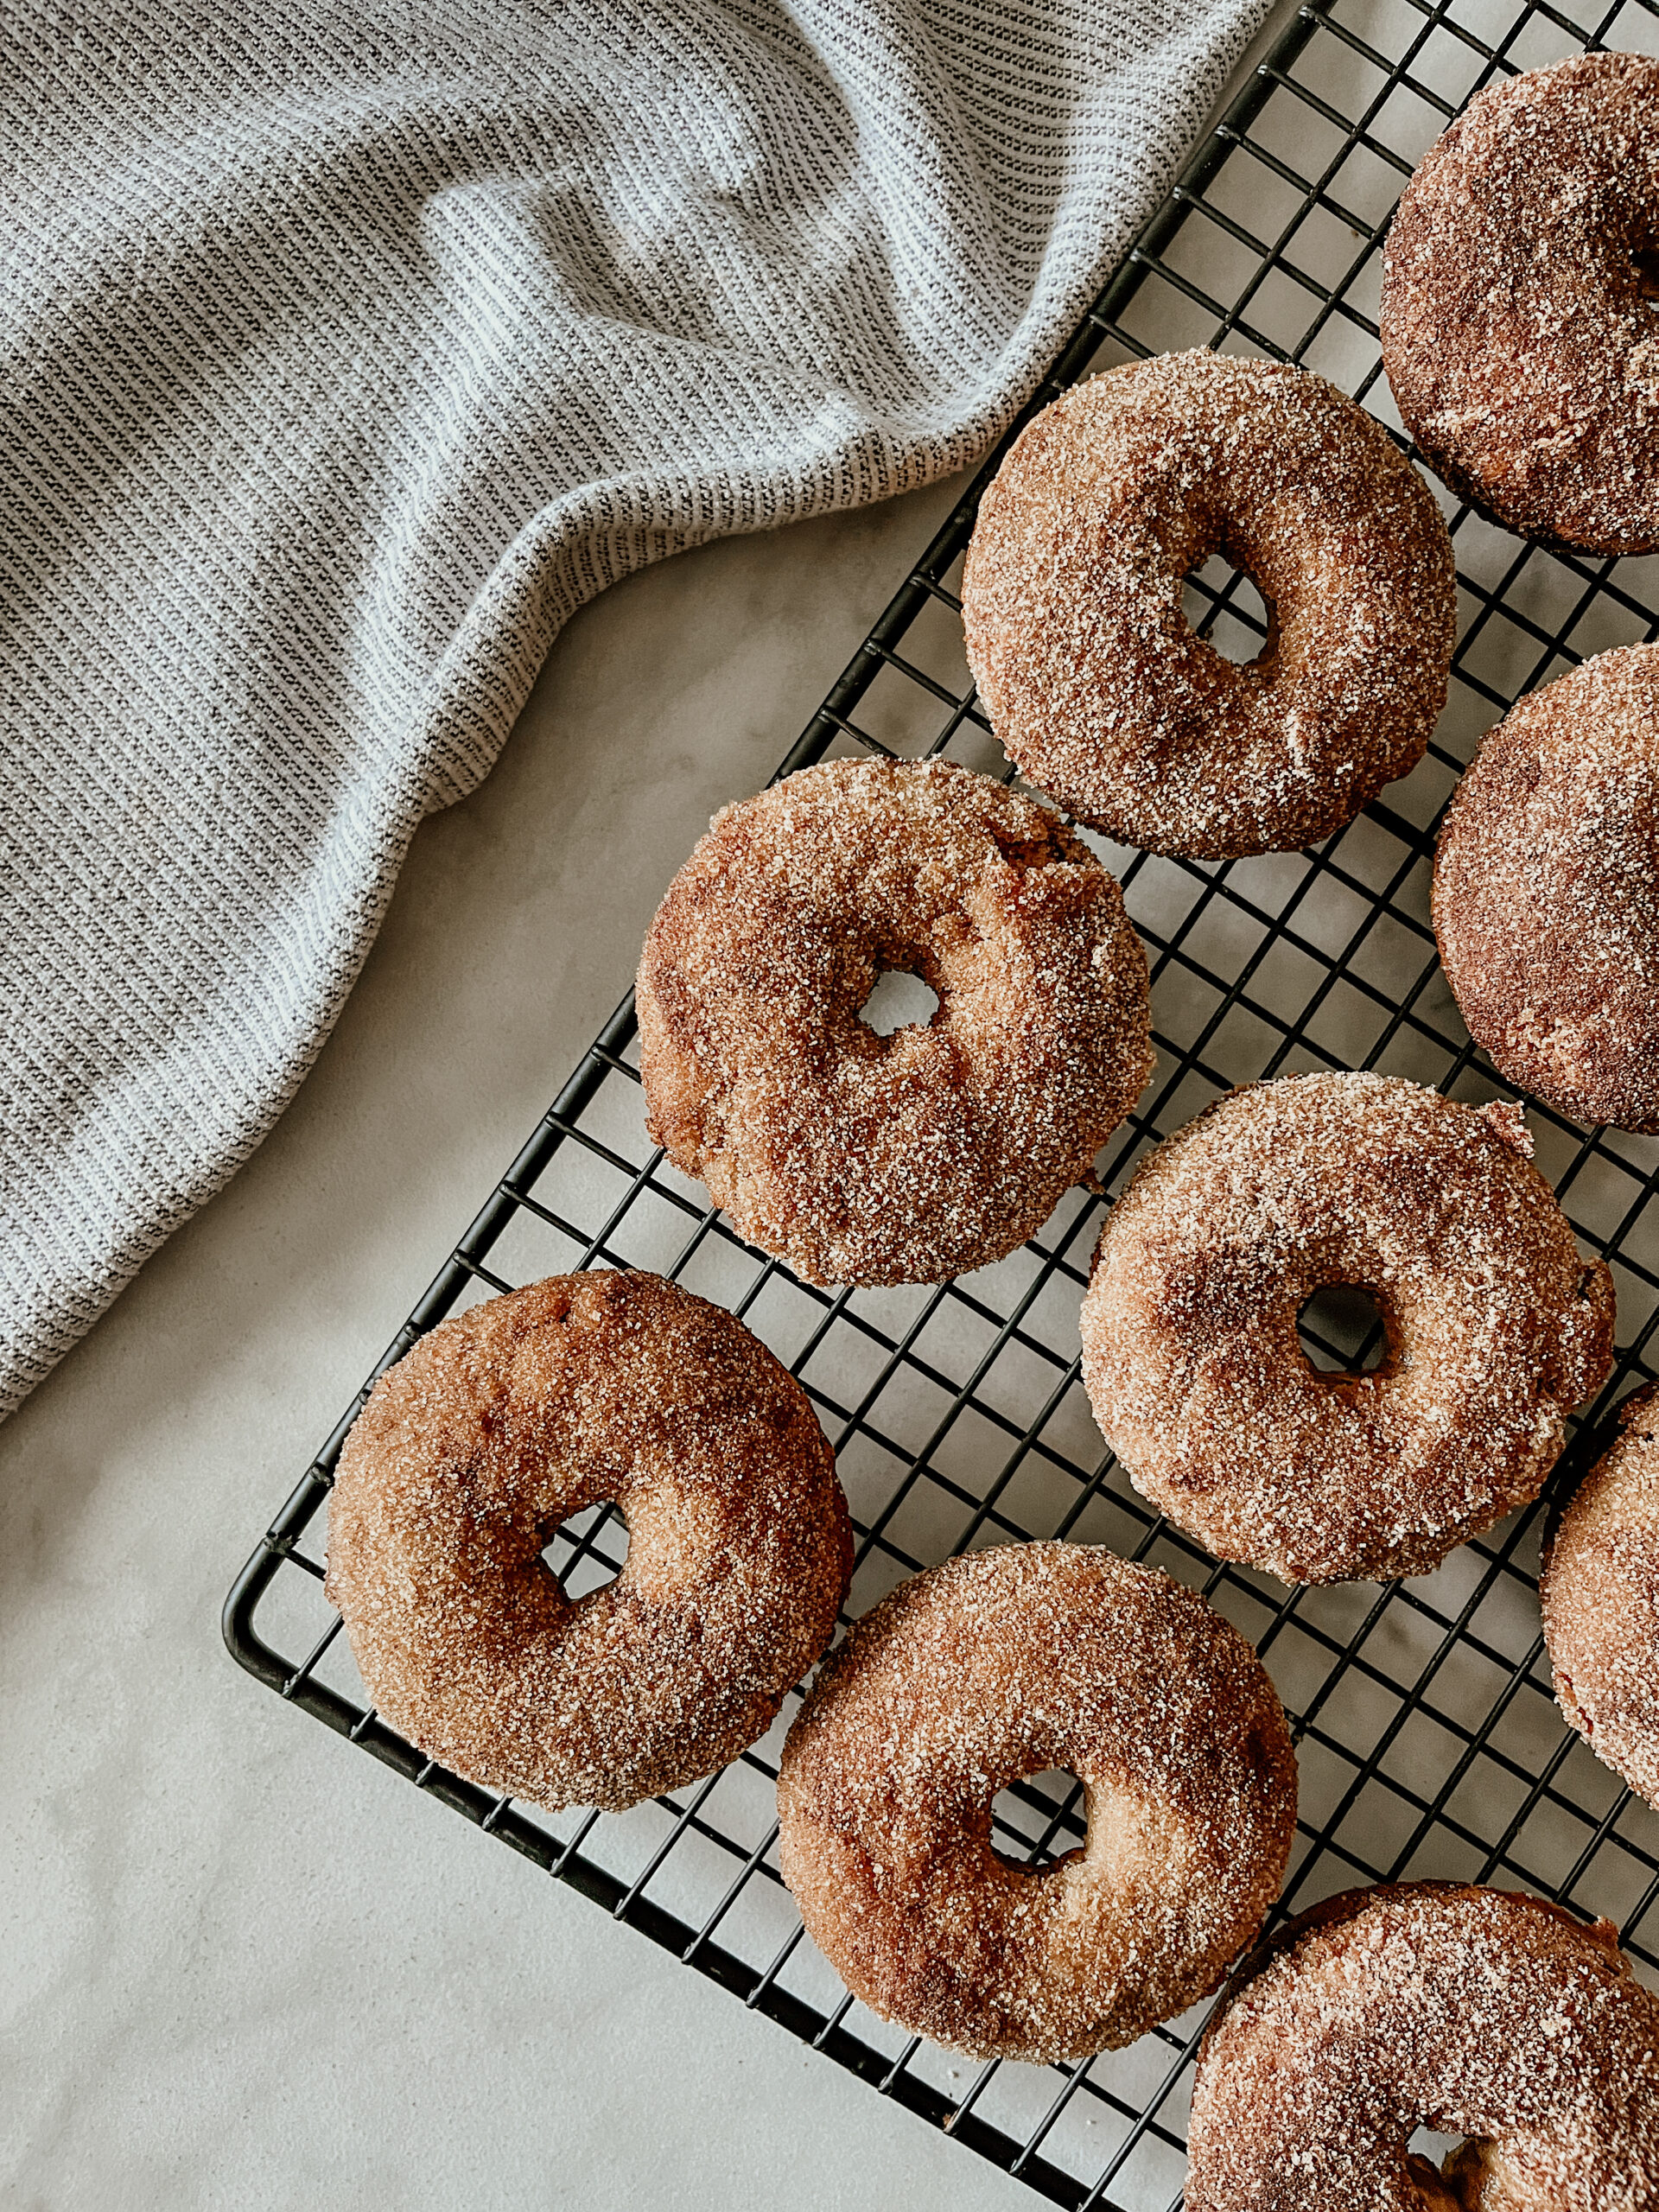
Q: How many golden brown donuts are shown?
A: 9